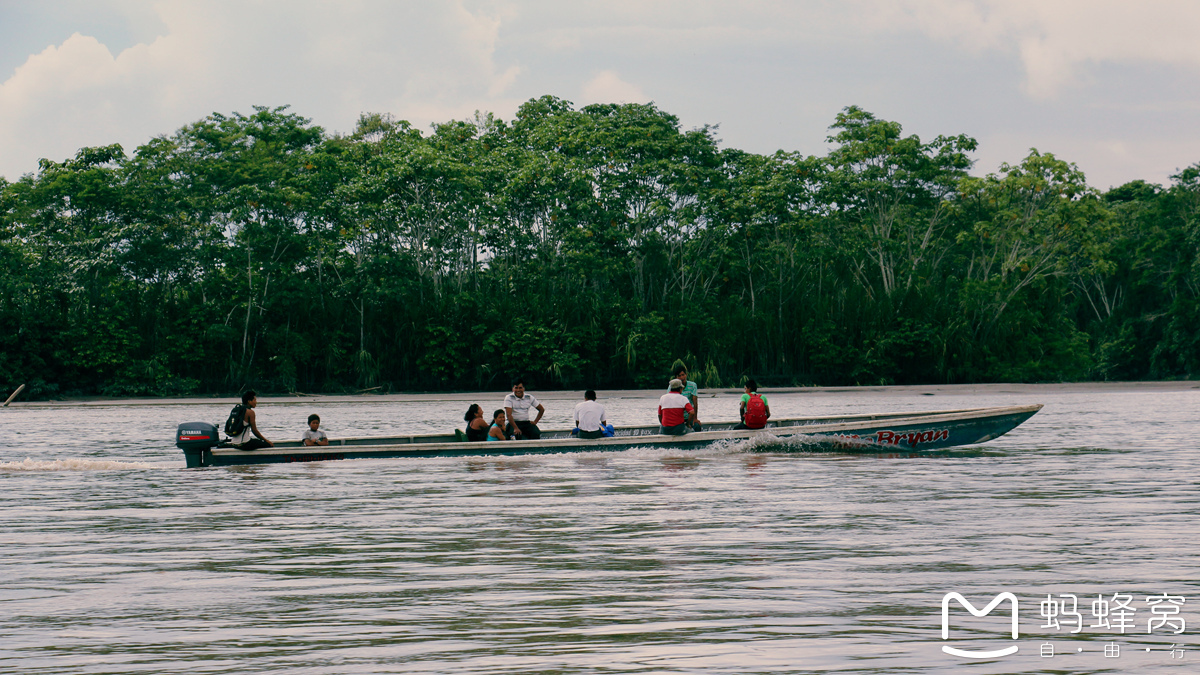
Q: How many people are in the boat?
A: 9